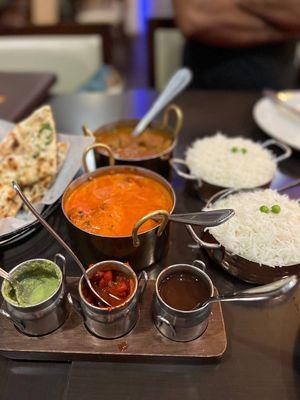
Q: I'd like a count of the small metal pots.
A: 3